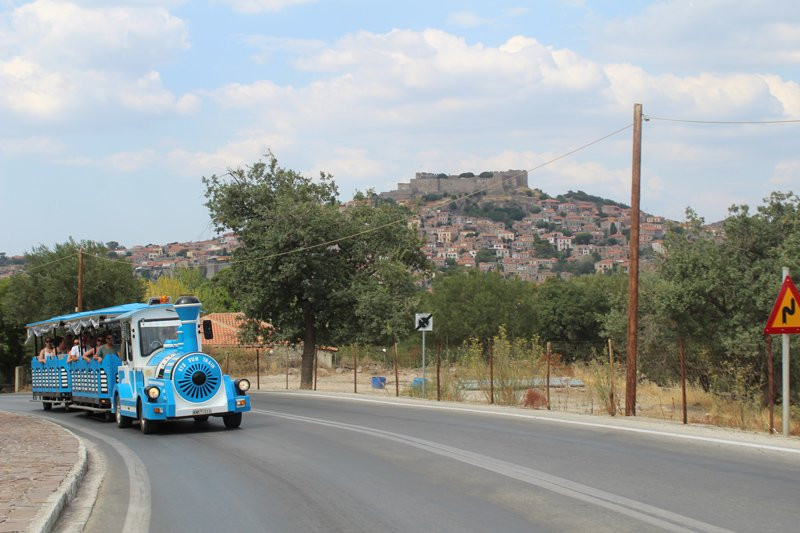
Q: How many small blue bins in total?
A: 2